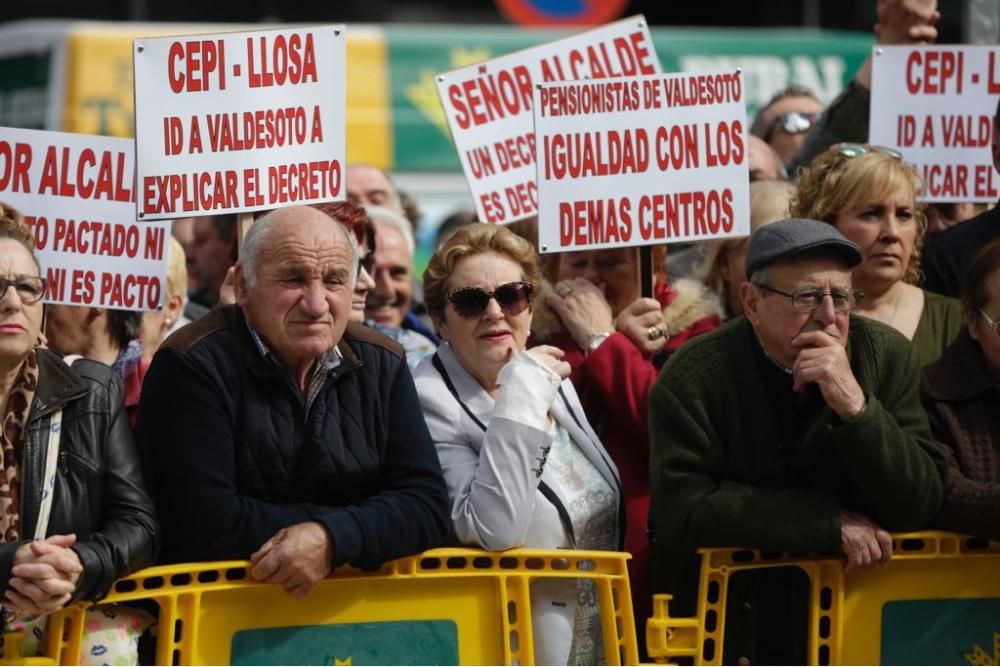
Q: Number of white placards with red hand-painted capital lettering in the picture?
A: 5